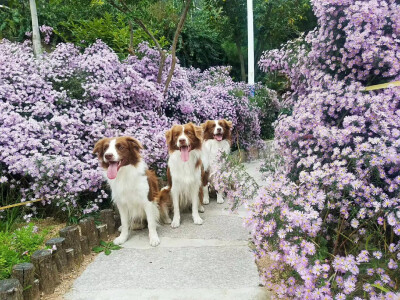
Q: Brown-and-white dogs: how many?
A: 3